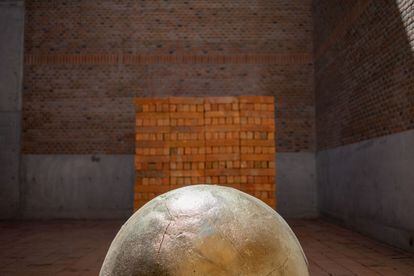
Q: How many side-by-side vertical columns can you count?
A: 4